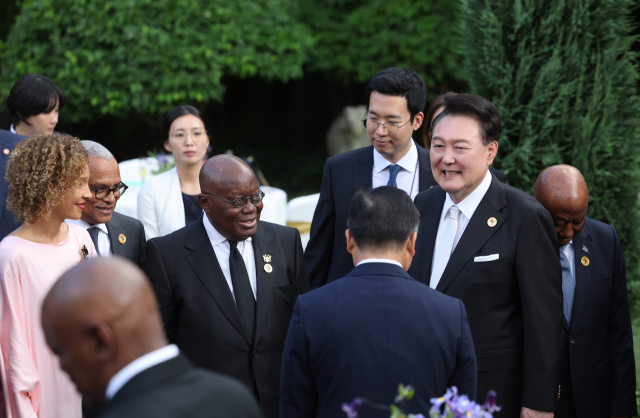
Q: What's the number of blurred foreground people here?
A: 1